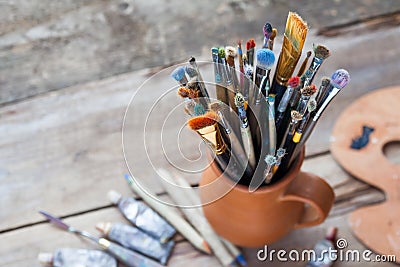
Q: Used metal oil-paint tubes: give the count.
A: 4